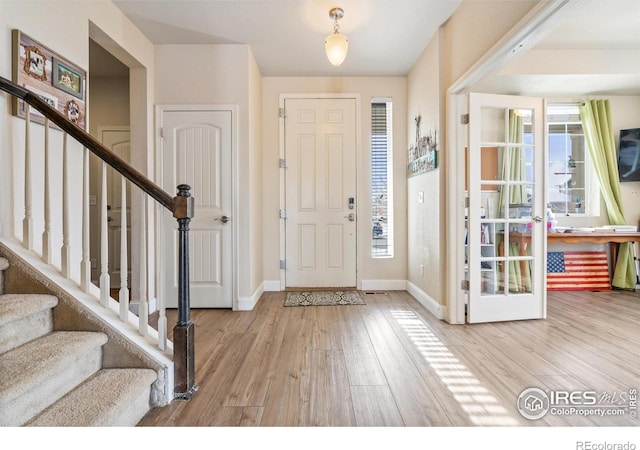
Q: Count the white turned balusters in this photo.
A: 8